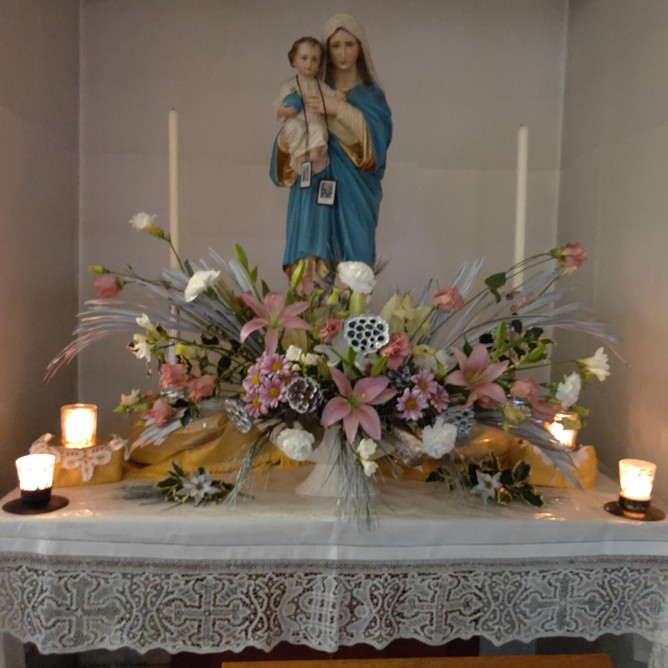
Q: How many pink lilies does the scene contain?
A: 3